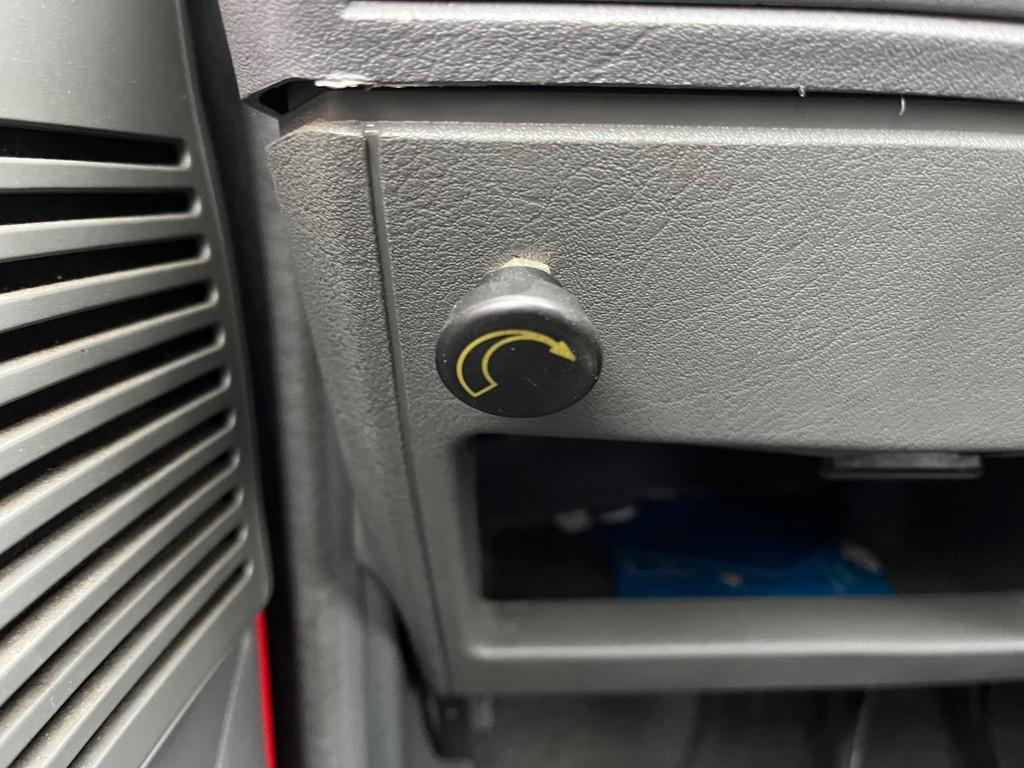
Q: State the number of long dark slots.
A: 11